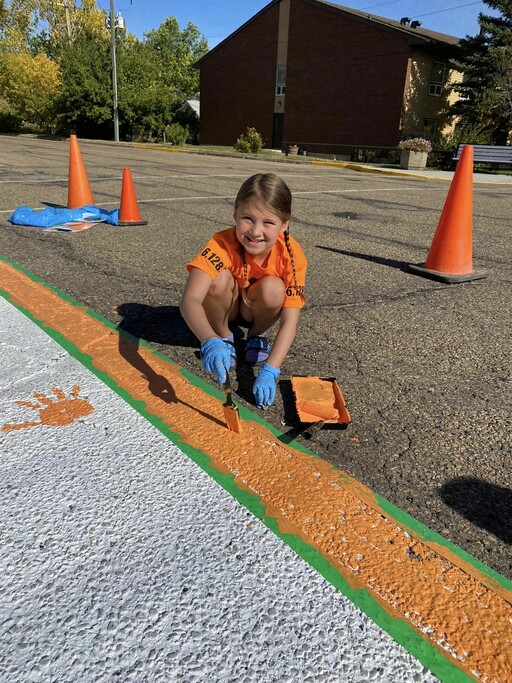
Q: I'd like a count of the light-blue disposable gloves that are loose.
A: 0